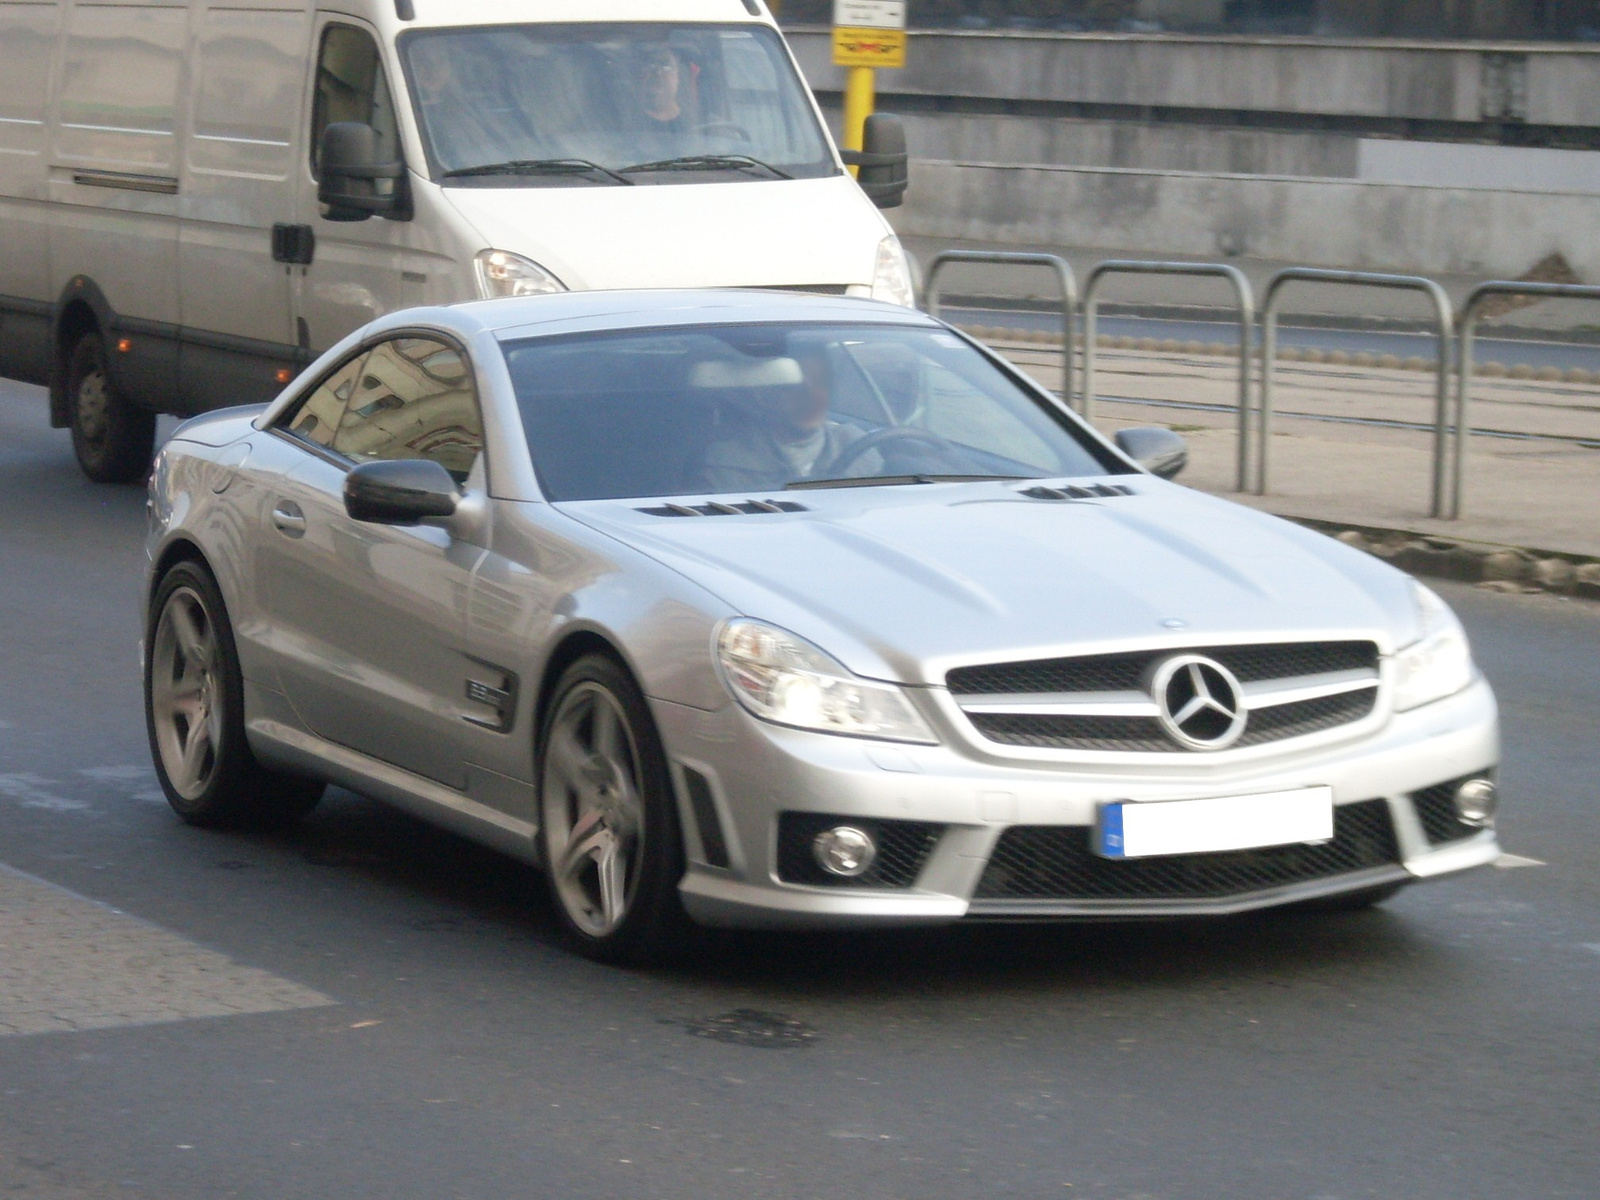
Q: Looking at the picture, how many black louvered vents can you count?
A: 2